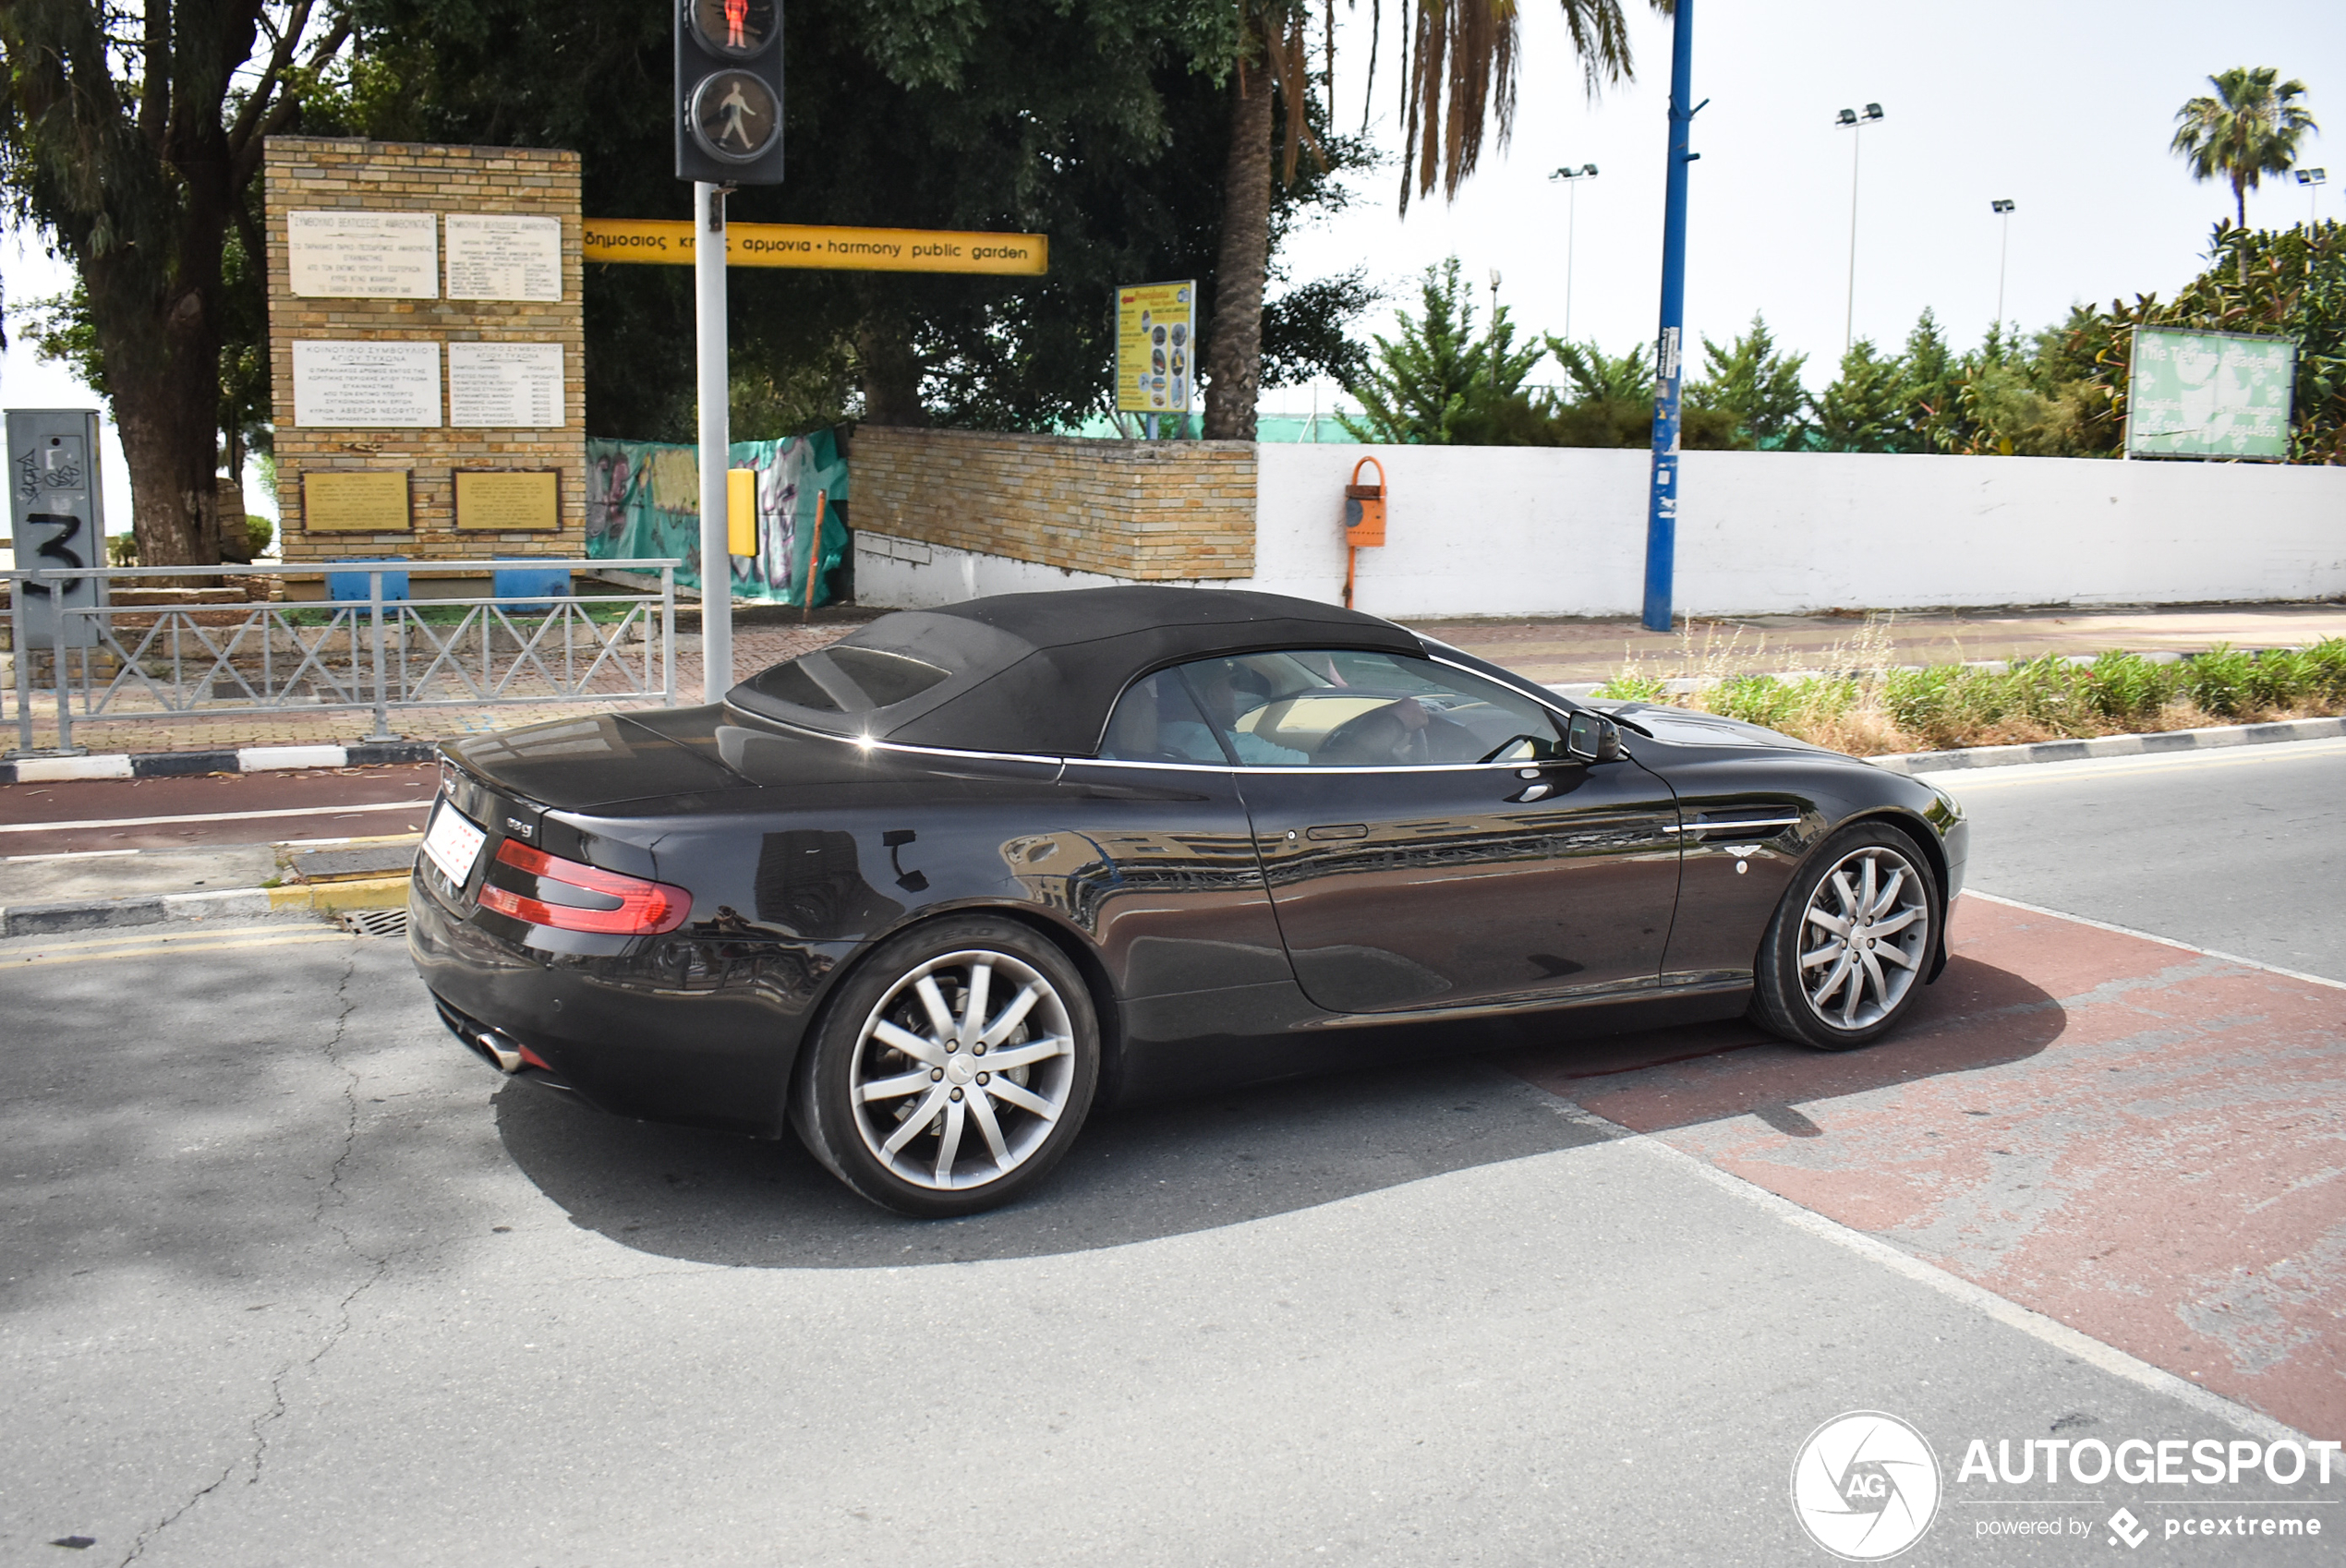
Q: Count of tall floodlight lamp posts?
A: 4